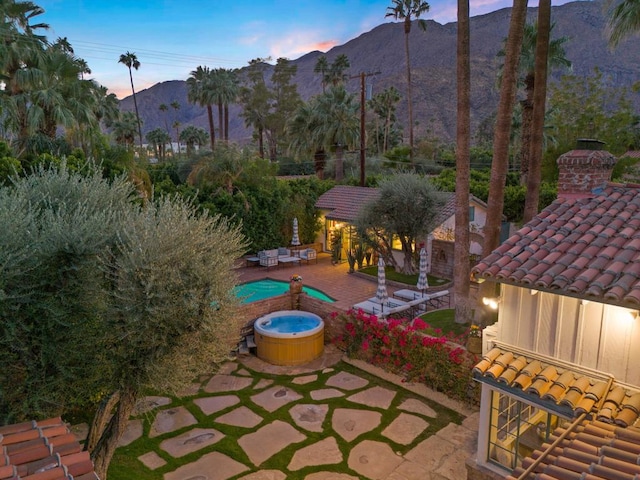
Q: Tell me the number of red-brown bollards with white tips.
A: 0